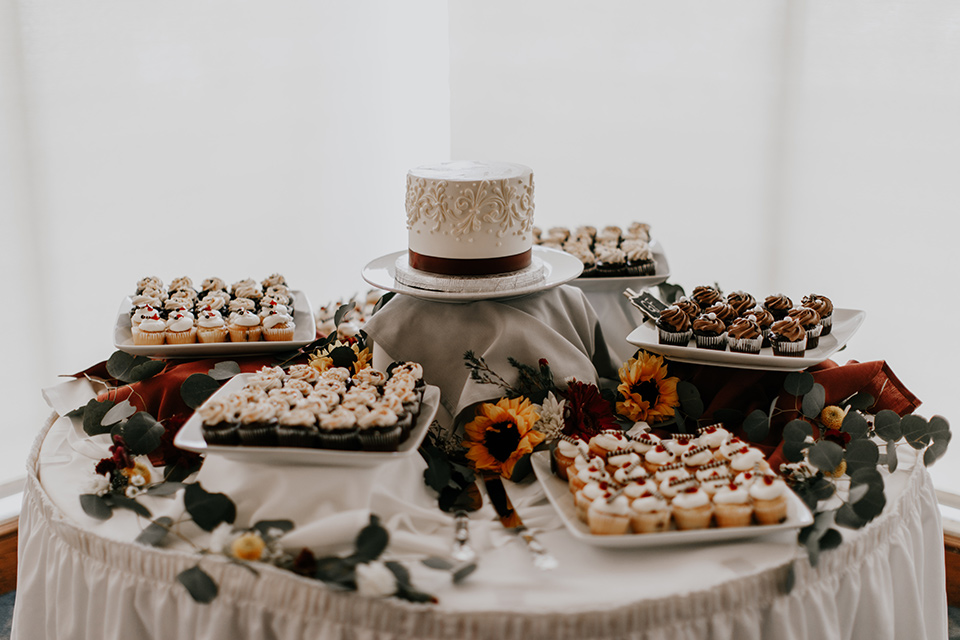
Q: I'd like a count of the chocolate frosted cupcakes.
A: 12